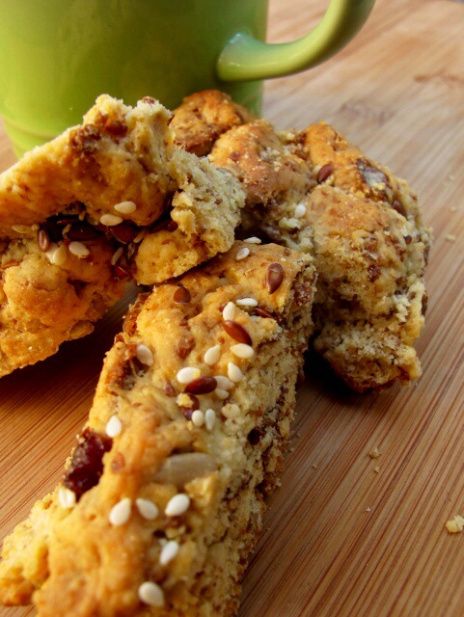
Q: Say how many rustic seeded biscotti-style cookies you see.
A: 3